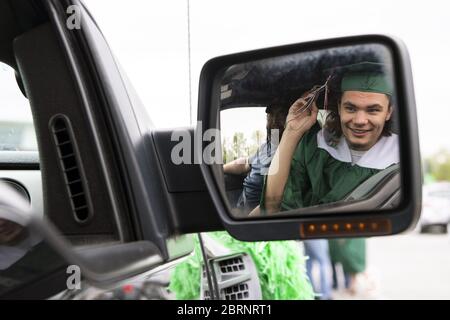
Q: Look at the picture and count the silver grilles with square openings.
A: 2